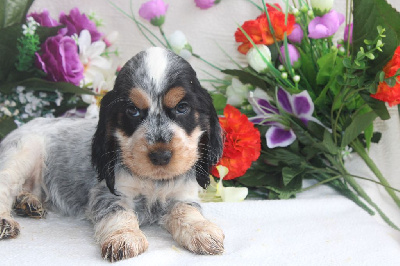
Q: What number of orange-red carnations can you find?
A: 3